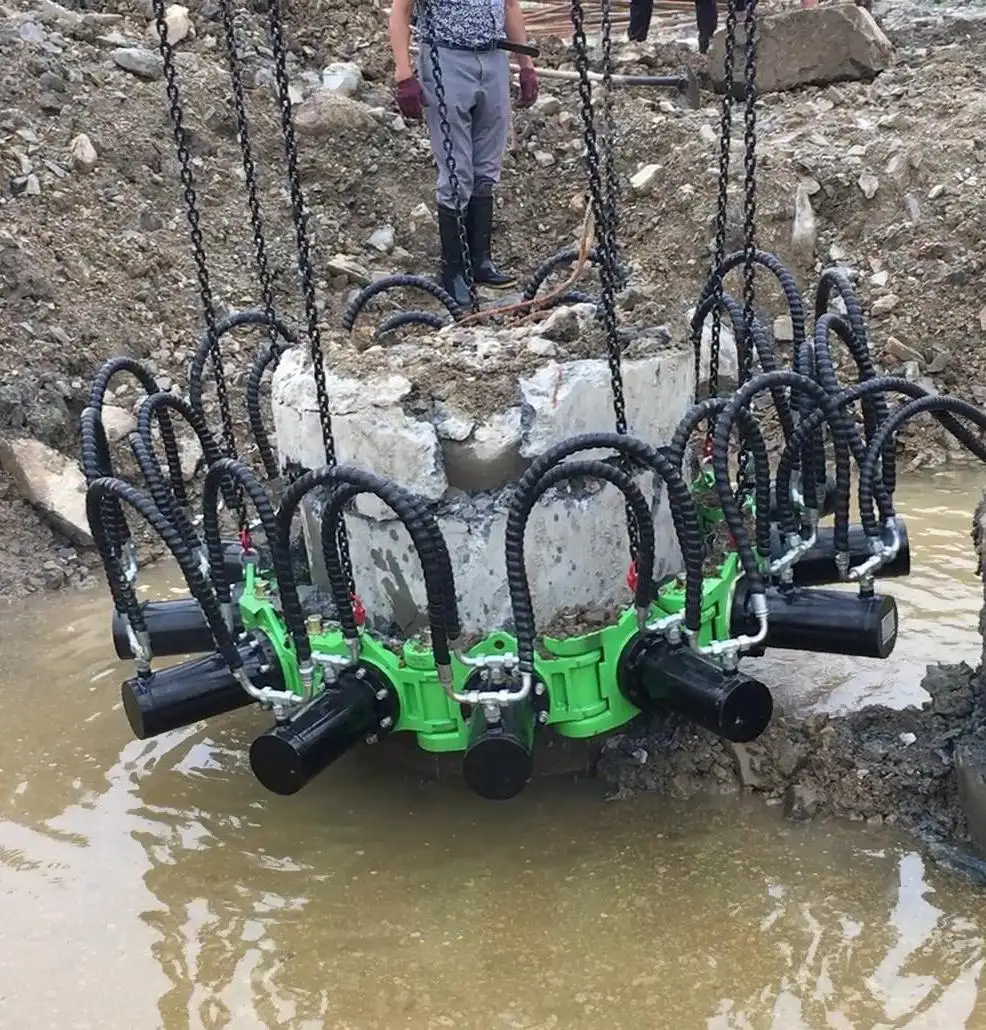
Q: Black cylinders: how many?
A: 8